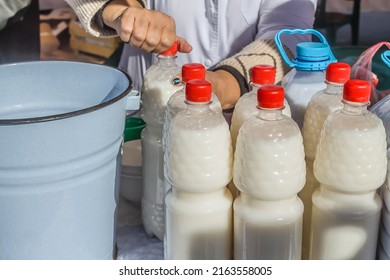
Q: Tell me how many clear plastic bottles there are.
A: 7